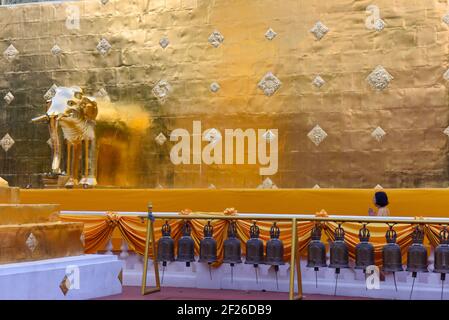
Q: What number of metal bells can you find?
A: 12